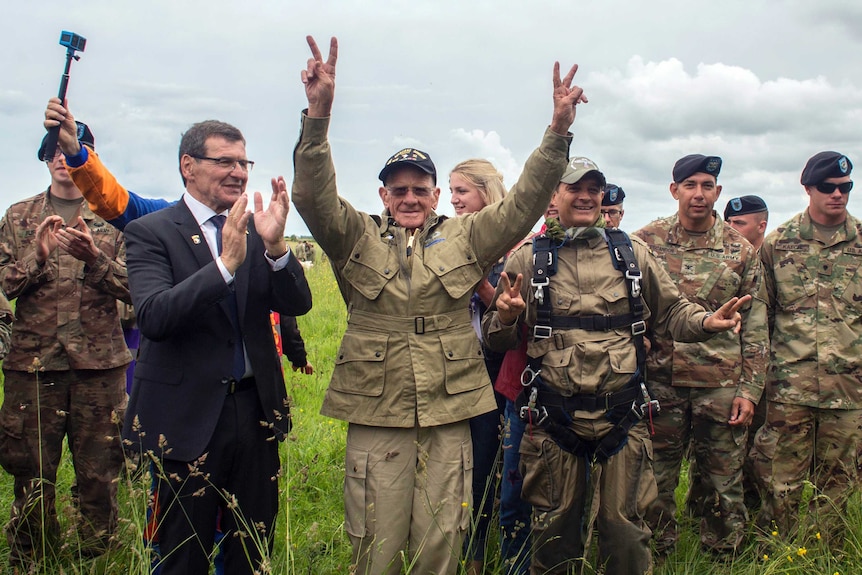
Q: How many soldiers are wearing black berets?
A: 5